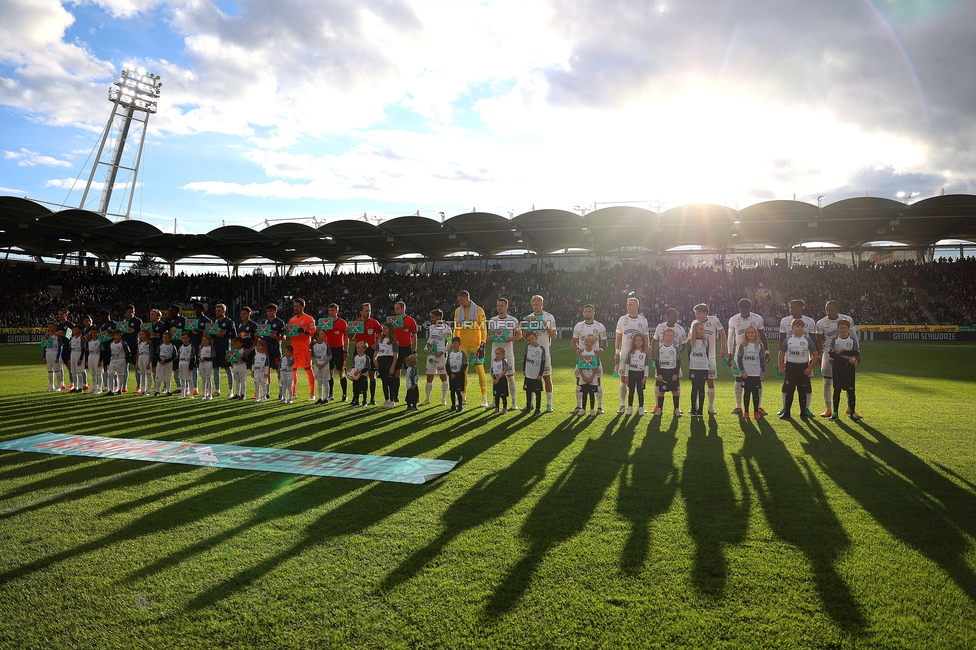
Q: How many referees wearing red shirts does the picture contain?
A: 3